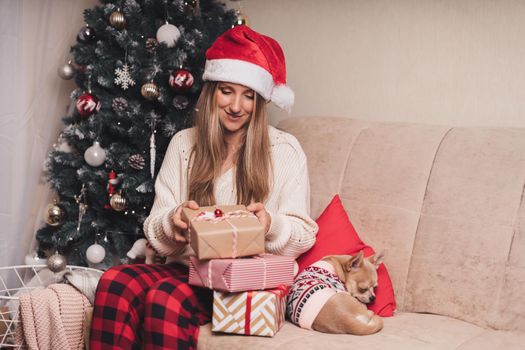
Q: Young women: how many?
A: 1